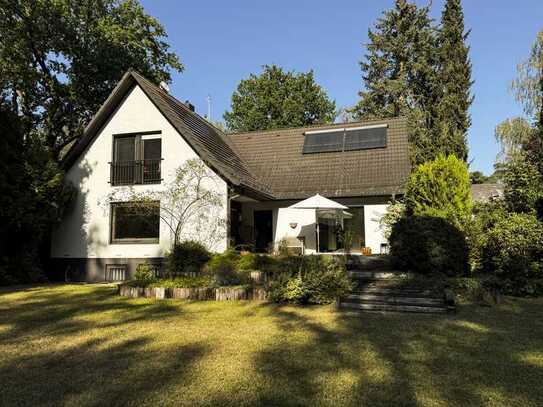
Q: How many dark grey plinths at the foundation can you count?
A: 1